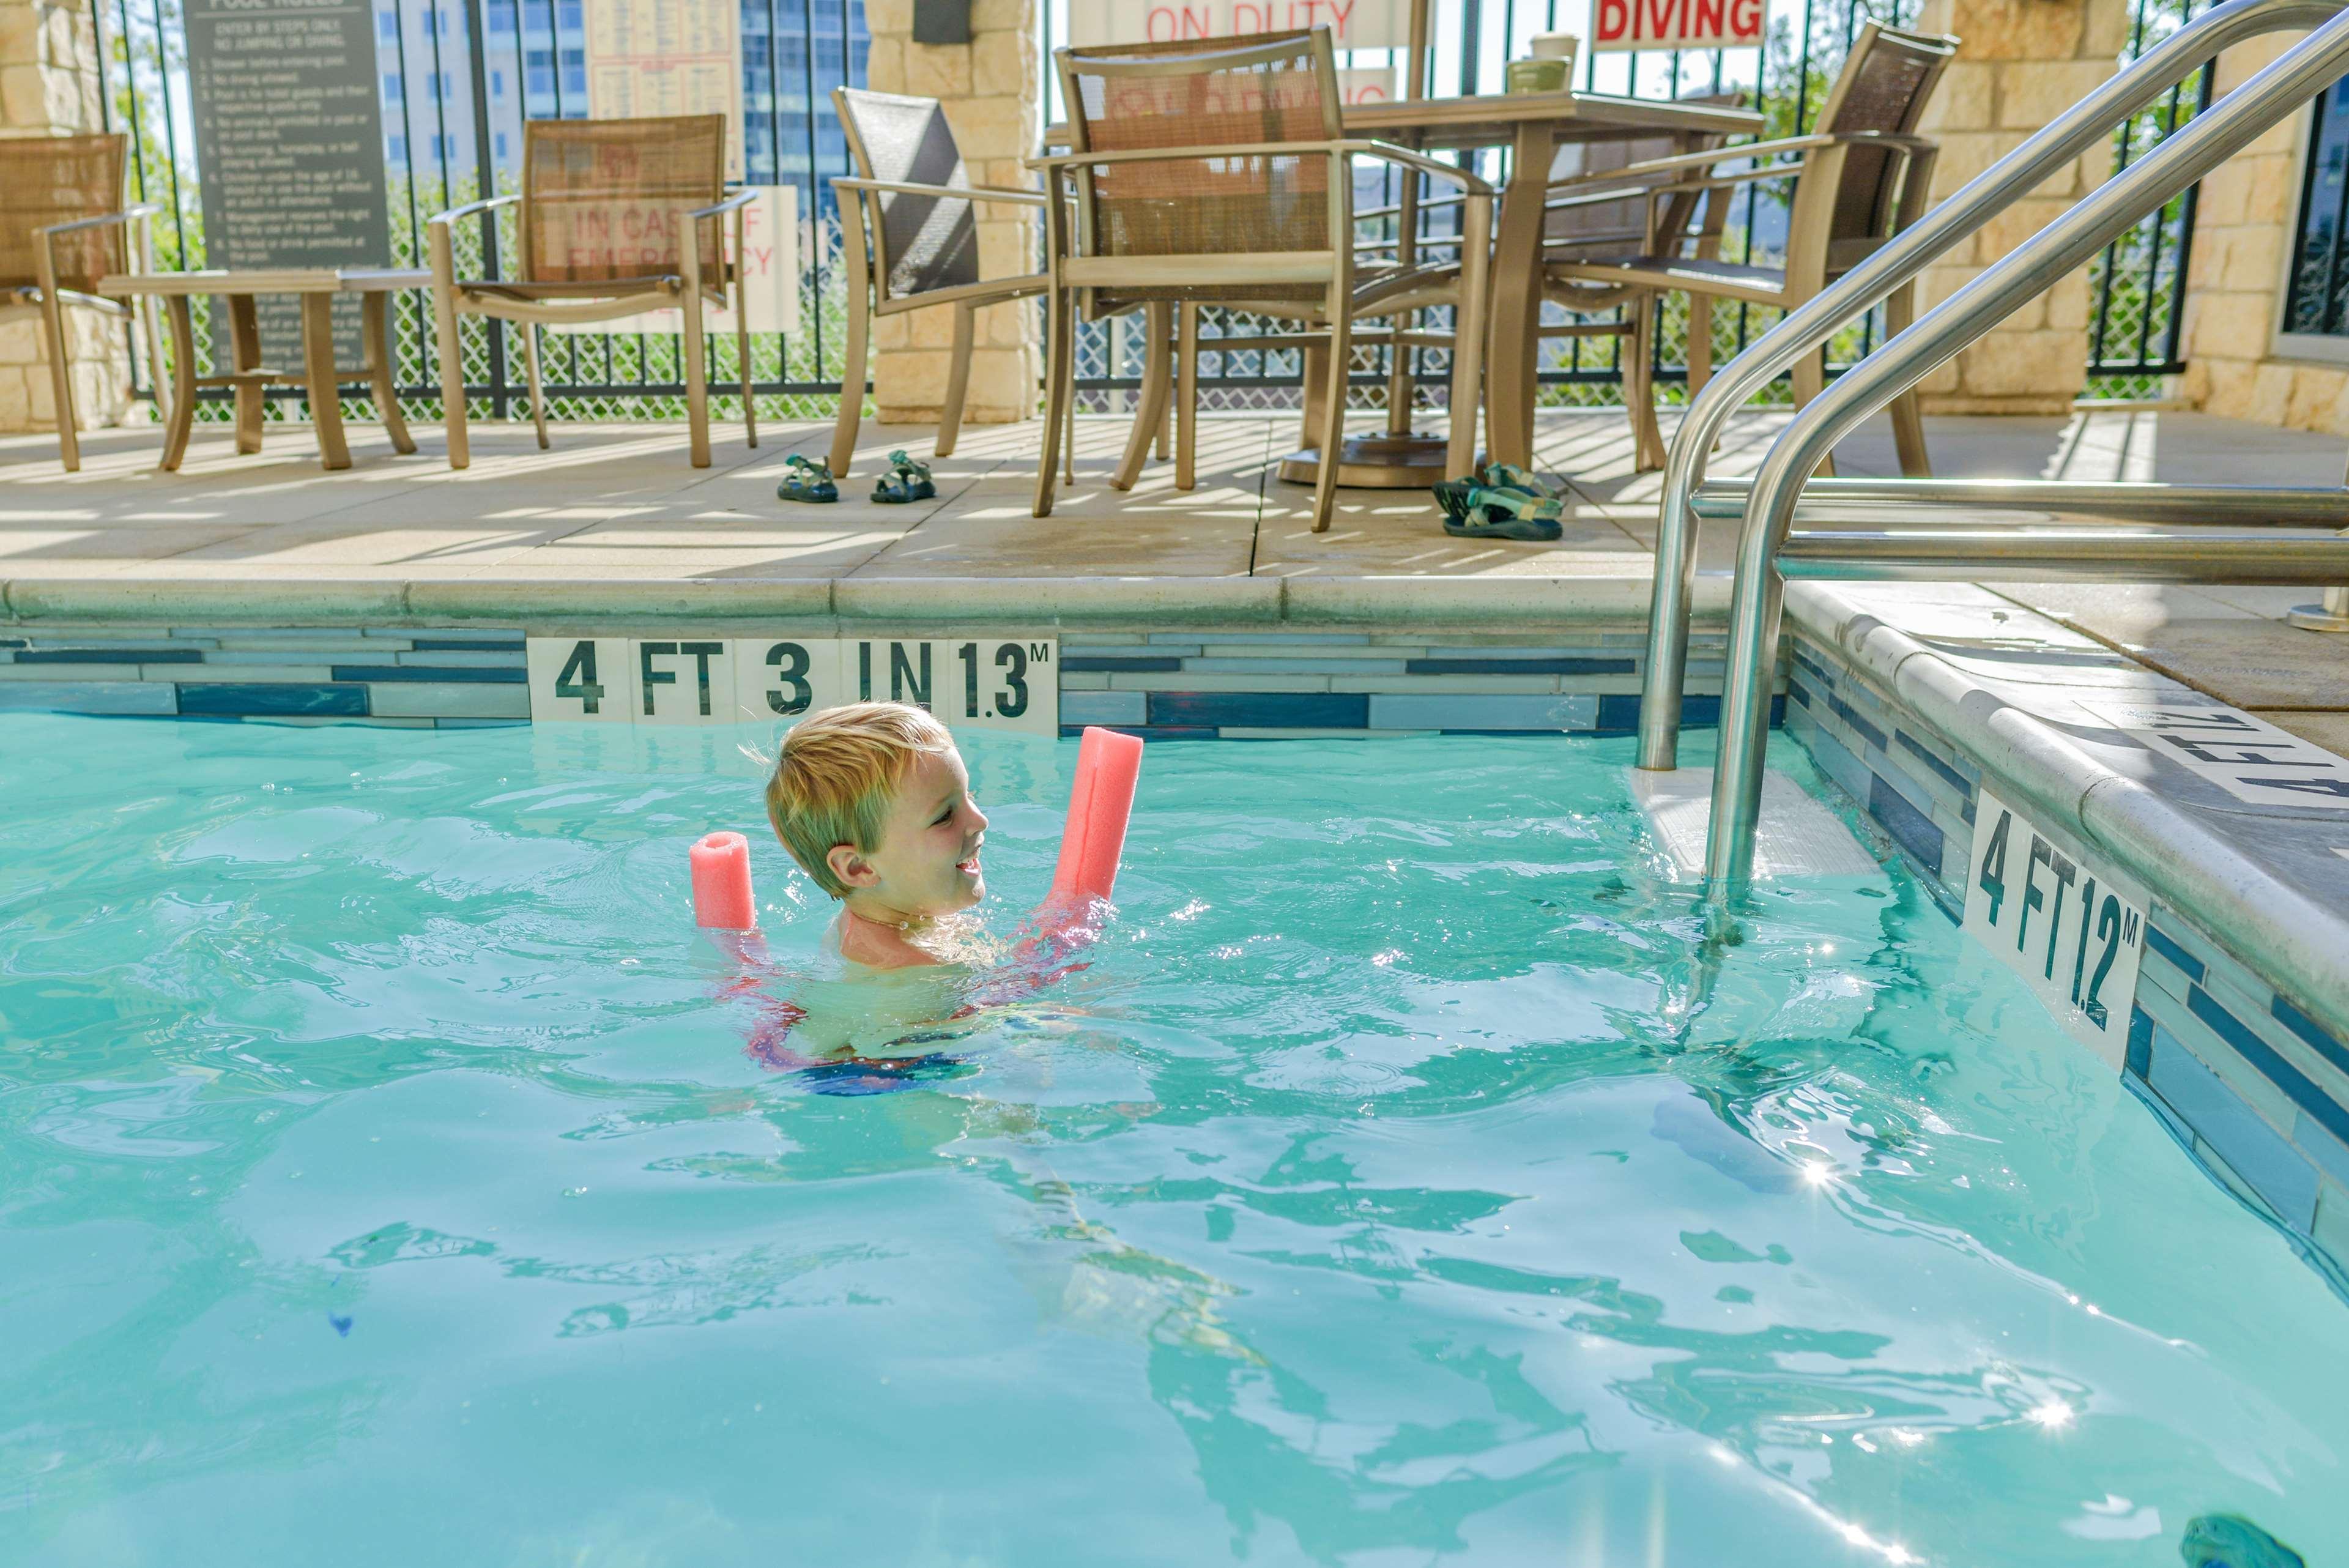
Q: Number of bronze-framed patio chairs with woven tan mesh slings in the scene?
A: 6